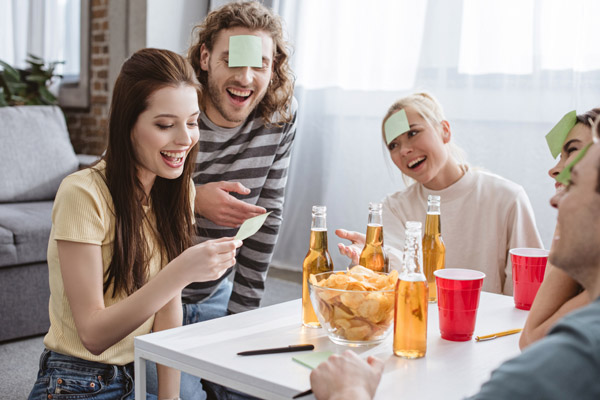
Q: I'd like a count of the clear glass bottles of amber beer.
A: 4